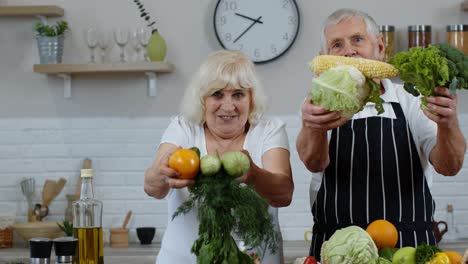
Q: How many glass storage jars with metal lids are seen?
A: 3